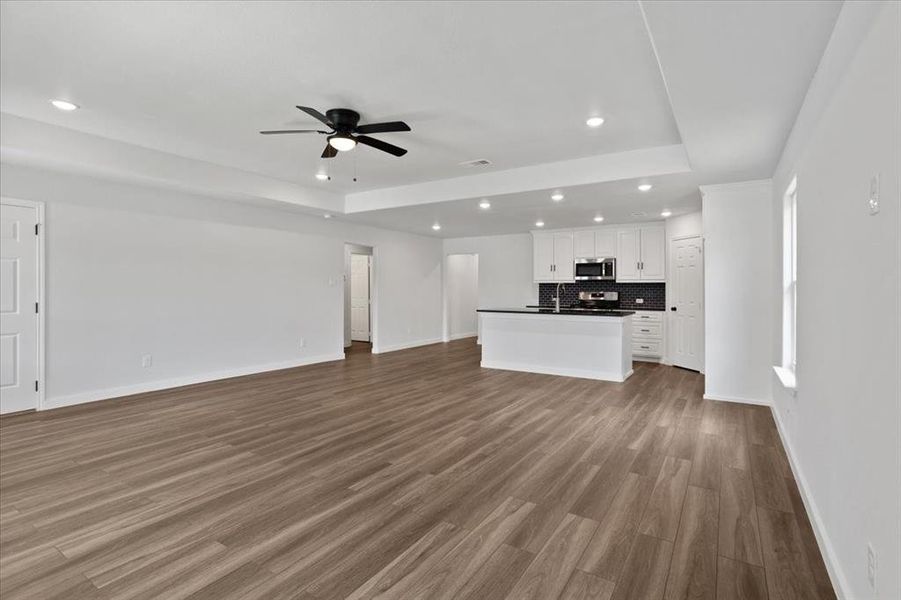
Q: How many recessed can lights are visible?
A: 10